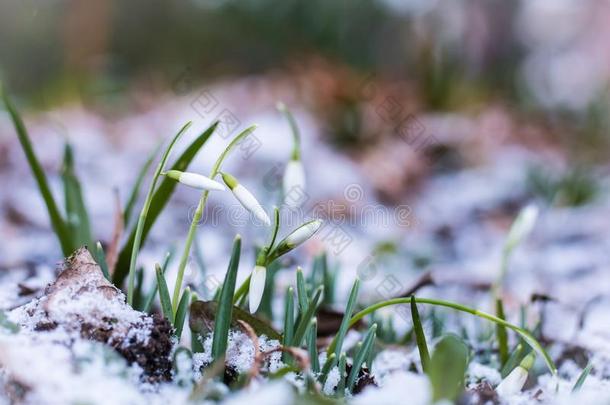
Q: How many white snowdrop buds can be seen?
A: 7